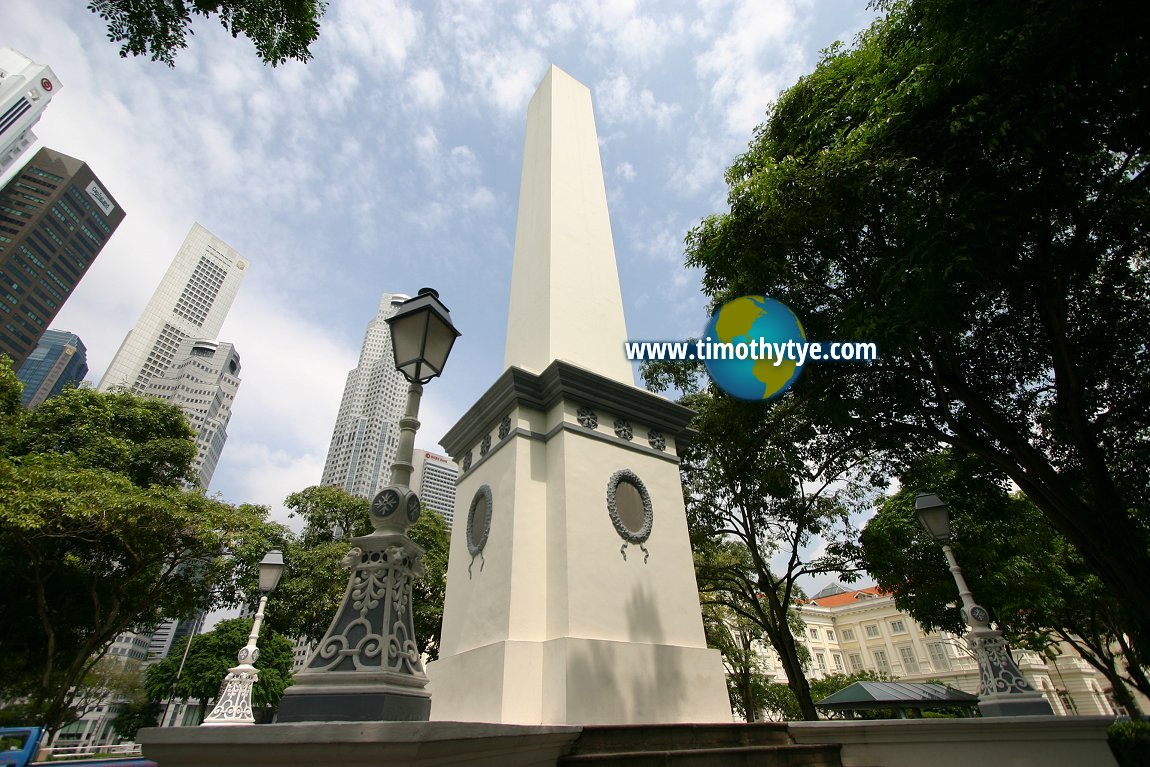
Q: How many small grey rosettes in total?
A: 6